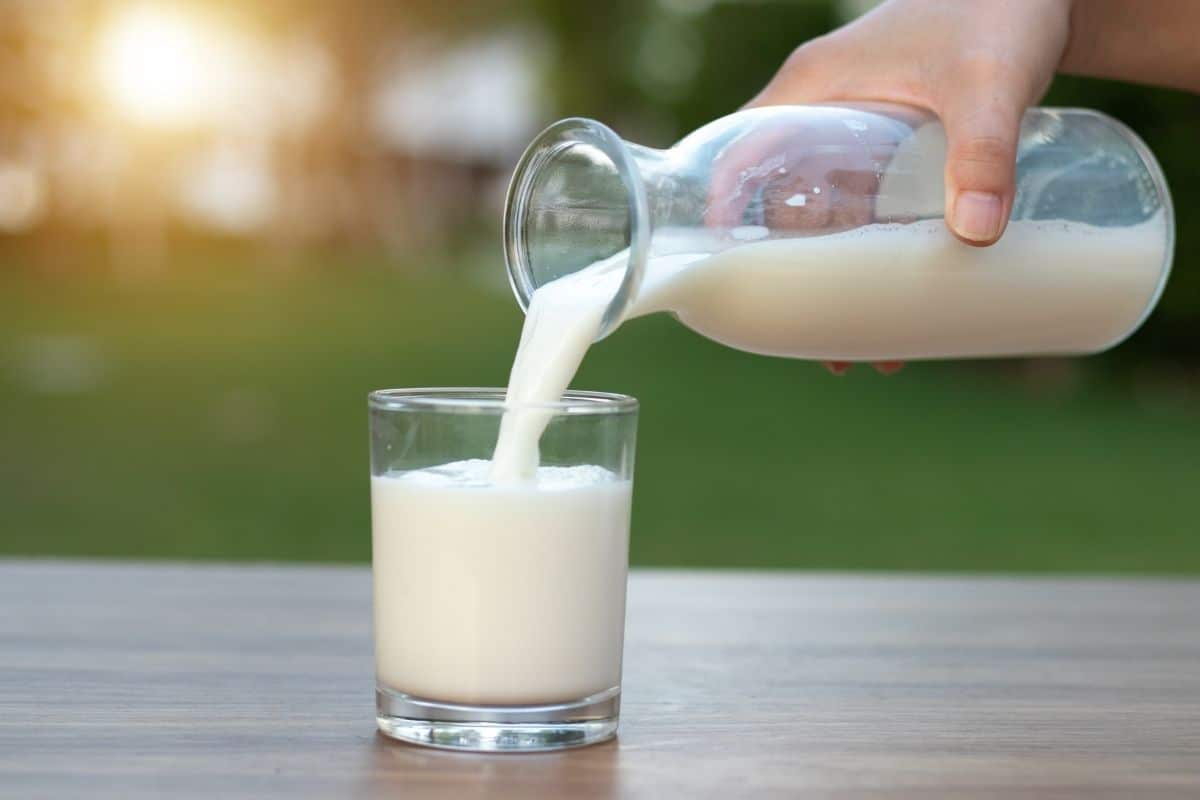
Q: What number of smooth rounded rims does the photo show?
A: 2